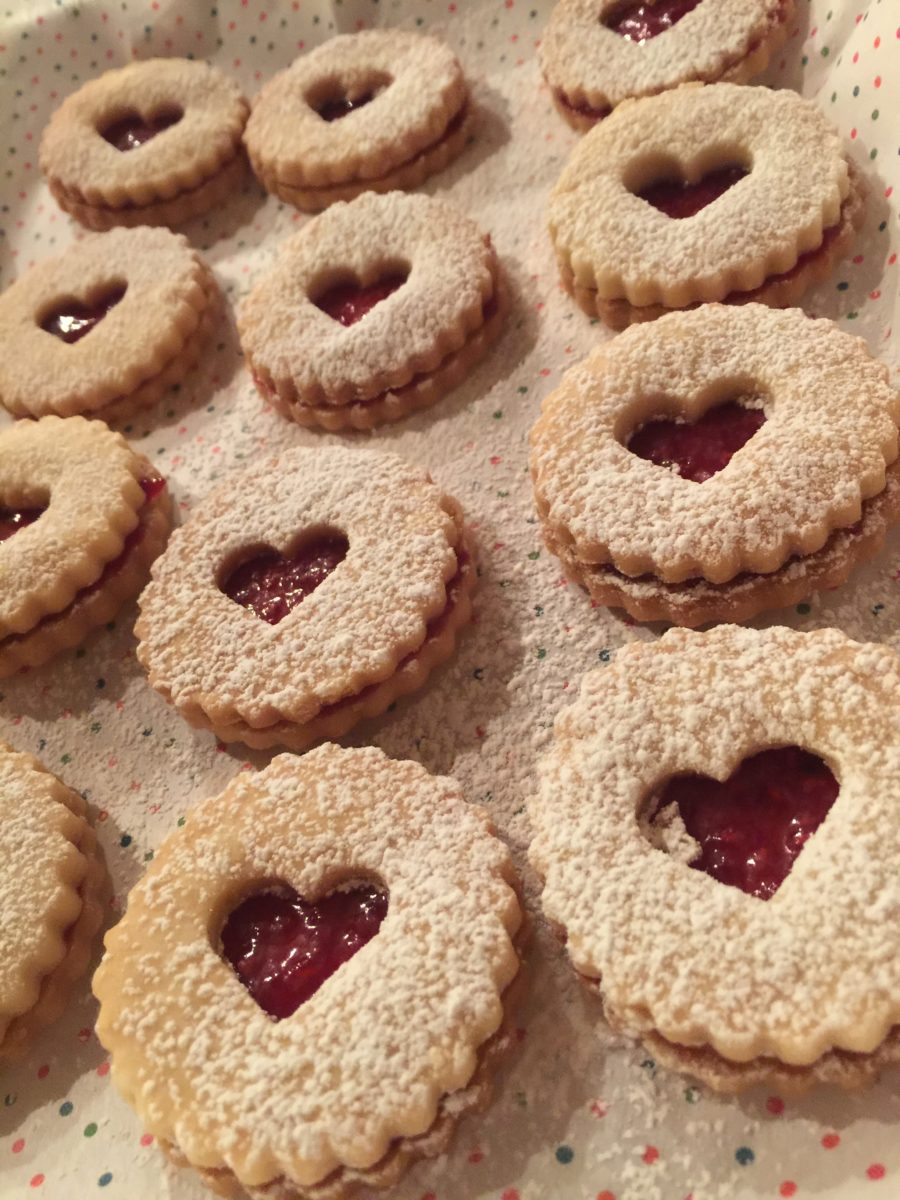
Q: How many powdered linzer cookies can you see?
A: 12